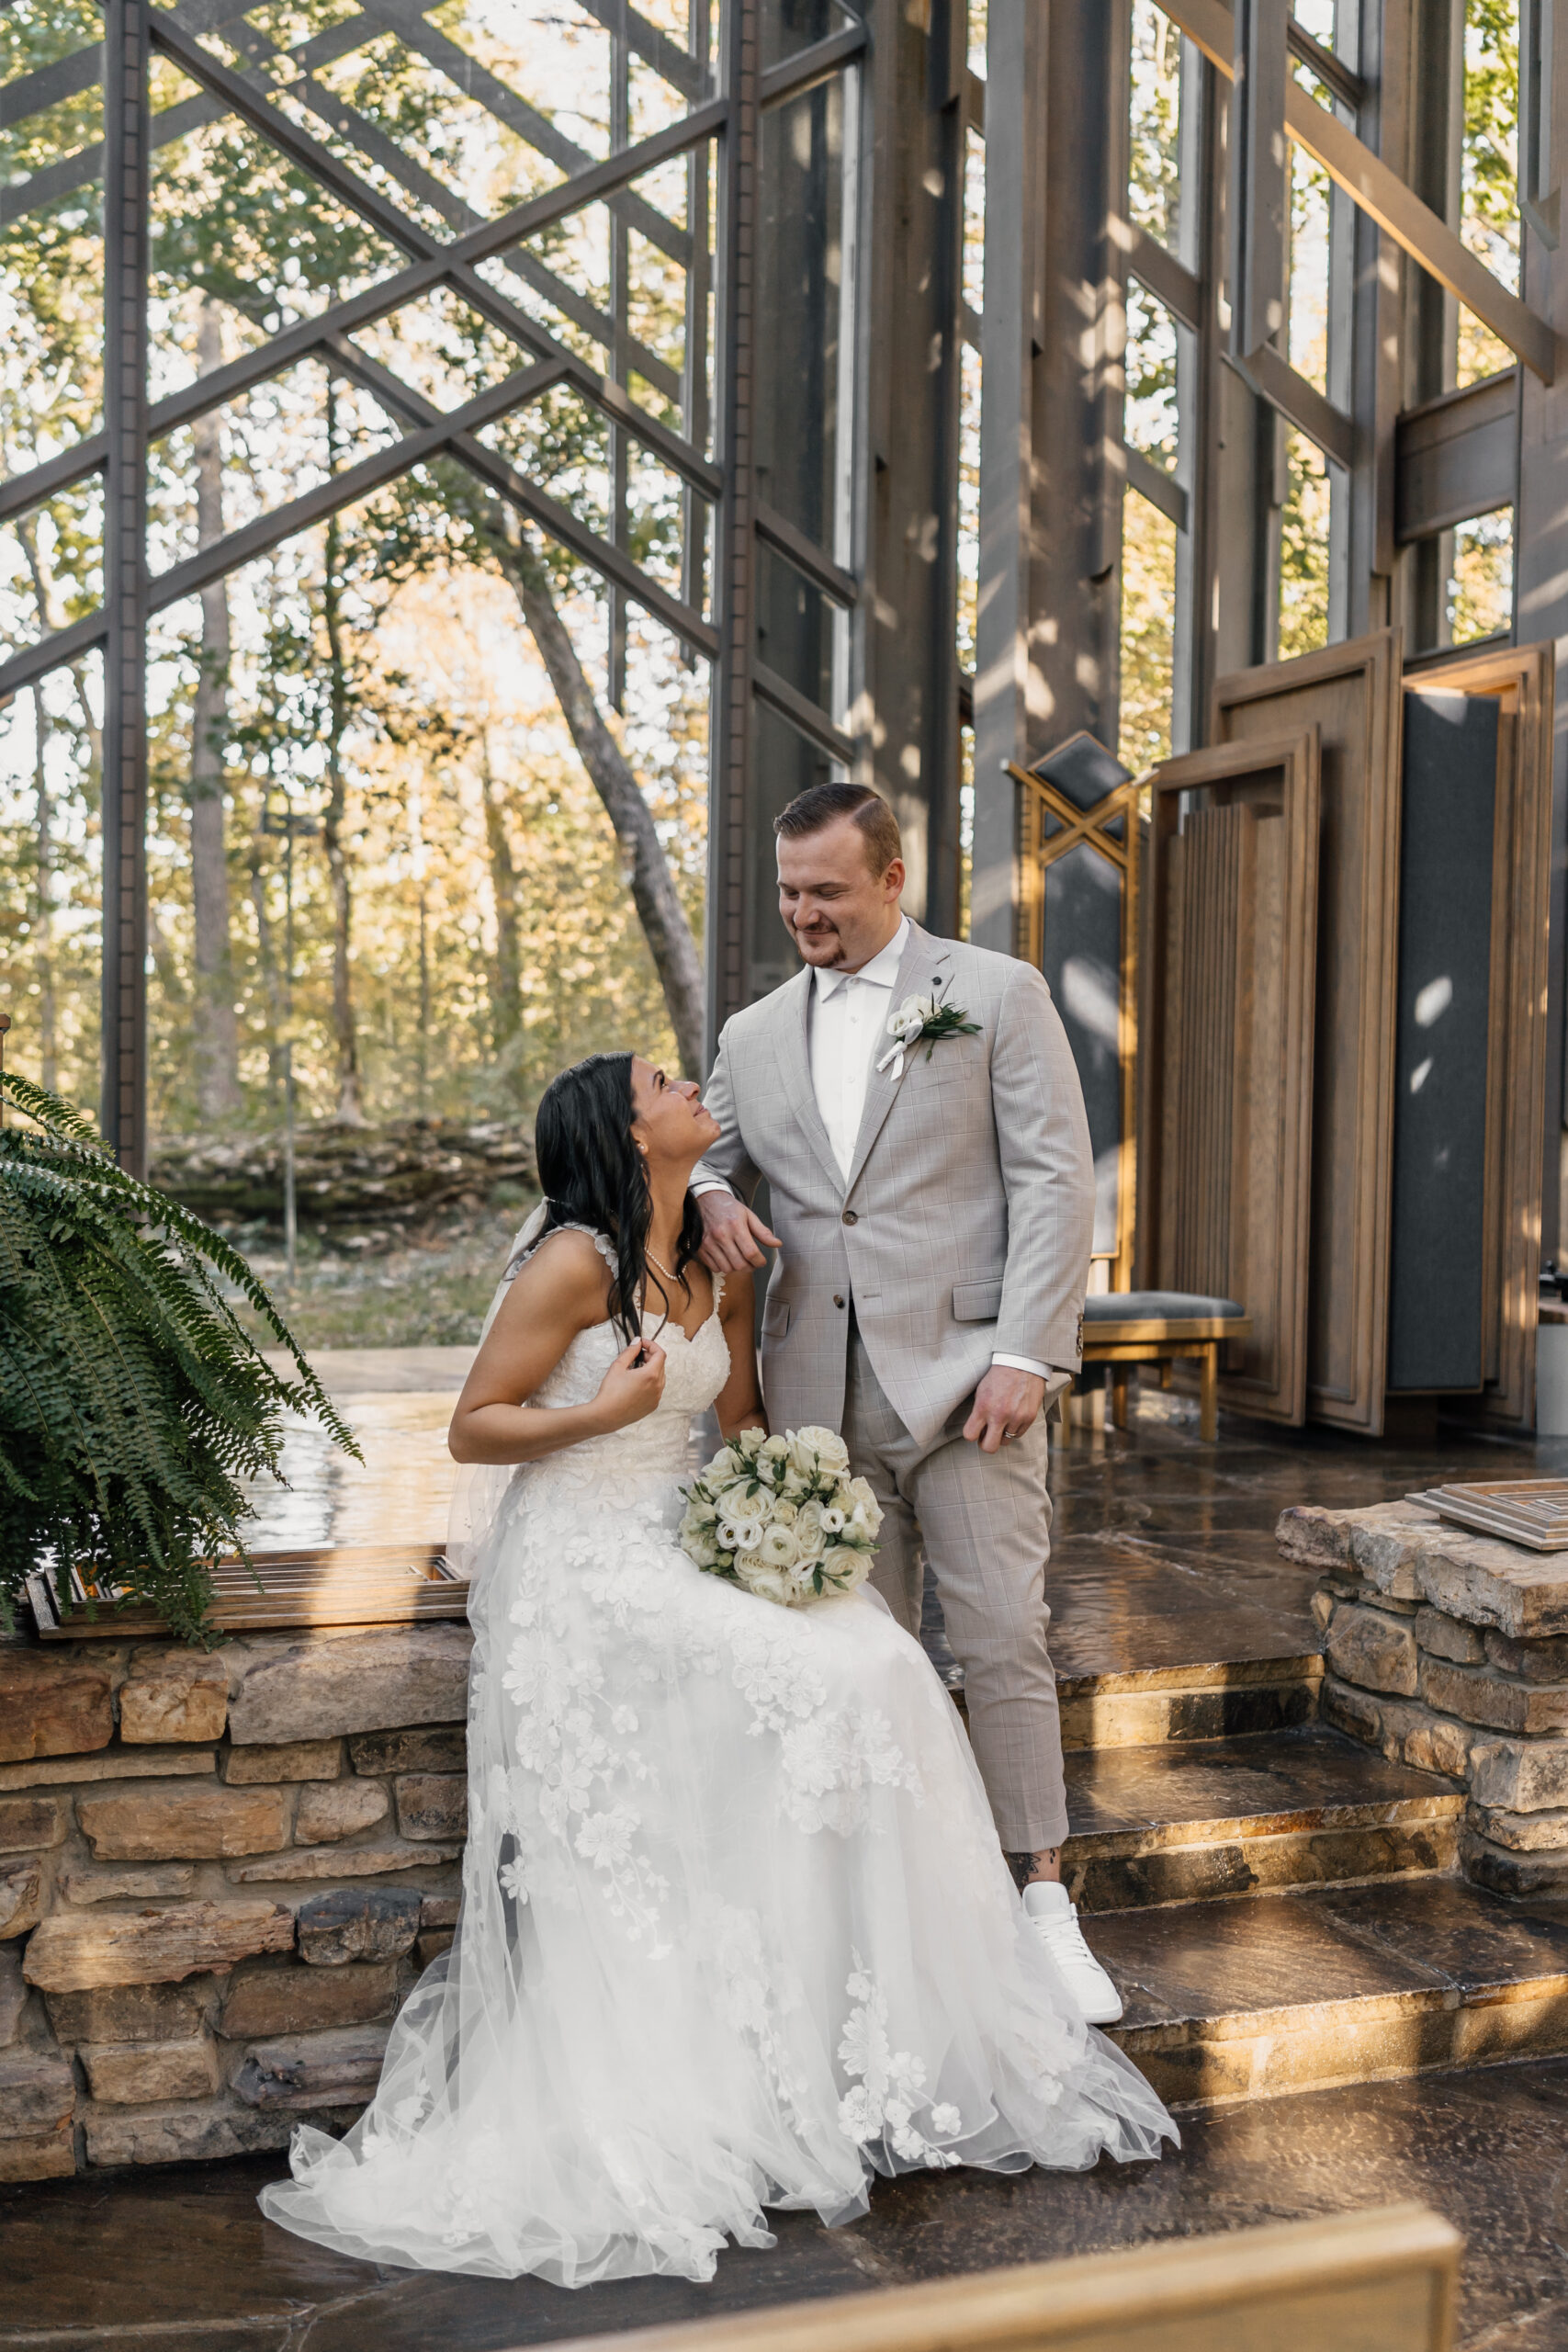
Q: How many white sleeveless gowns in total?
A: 1